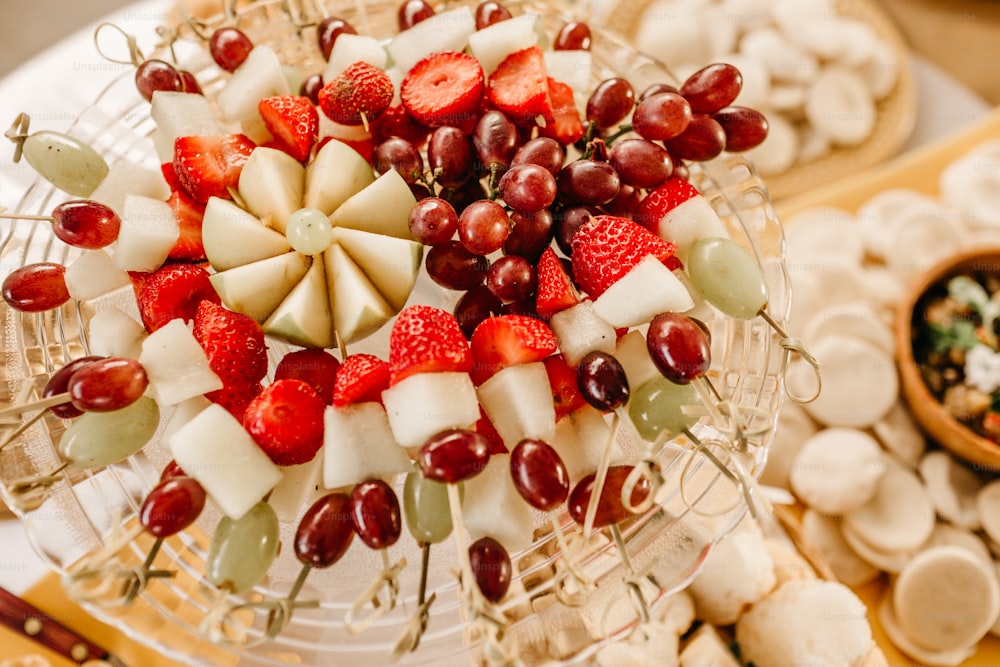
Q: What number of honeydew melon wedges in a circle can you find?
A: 8